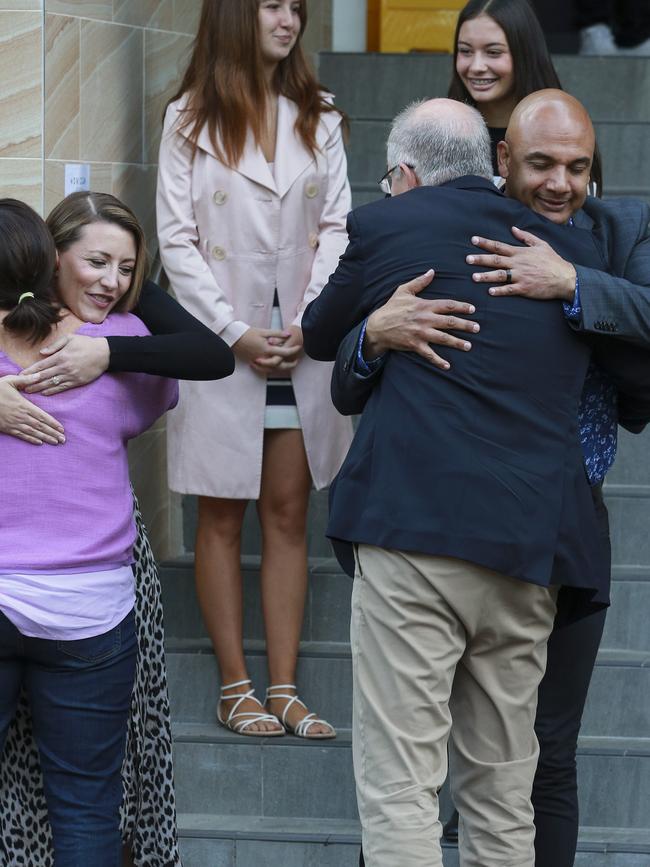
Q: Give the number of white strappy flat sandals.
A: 2